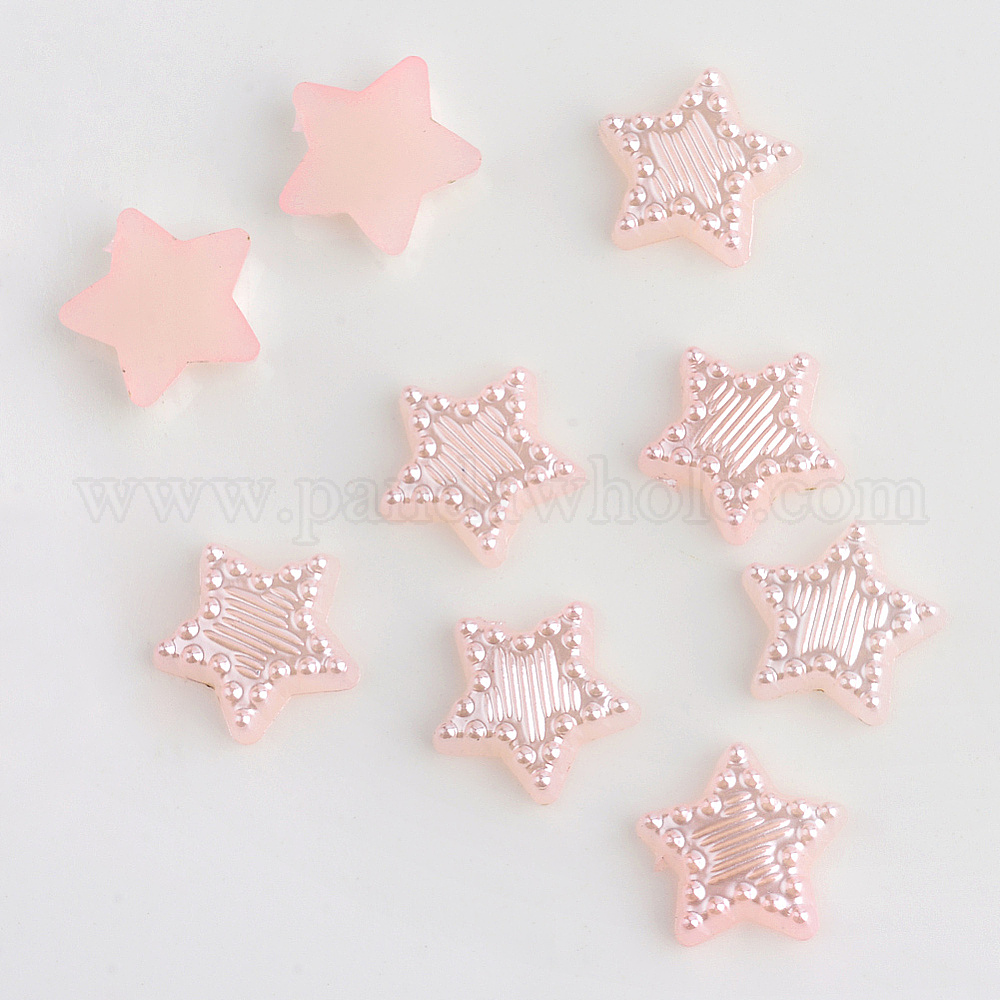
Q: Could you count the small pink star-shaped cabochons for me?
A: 9